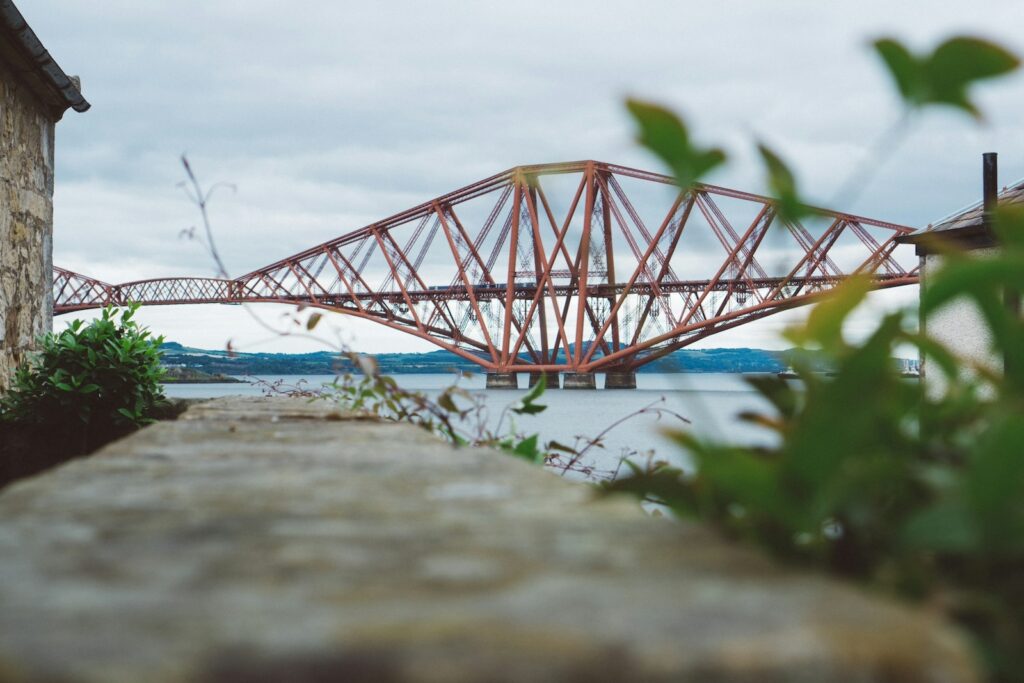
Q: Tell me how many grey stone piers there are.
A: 4